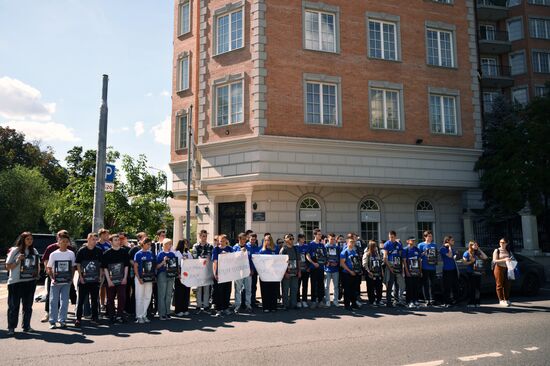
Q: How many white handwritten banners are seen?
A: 3